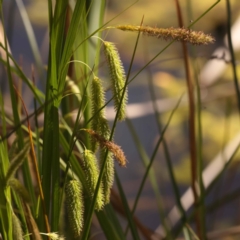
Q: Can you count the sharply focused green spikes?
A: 5